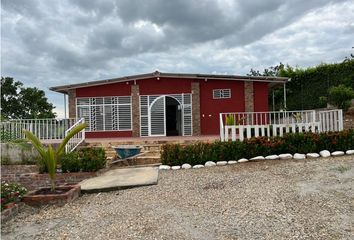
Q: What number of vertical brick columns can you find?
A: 4